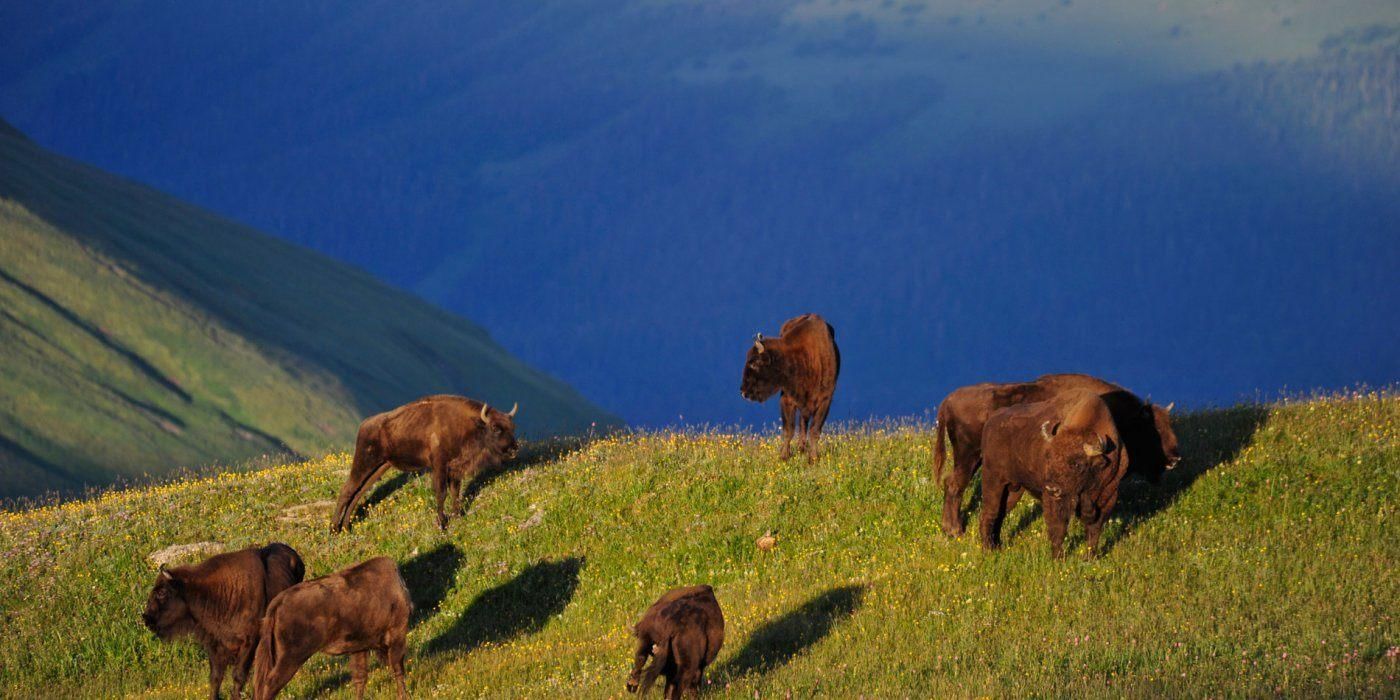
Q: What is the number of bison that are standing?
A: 7